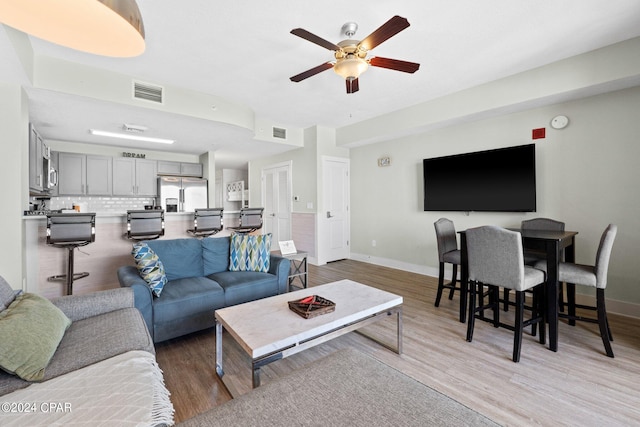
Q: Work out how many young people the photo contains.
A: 0